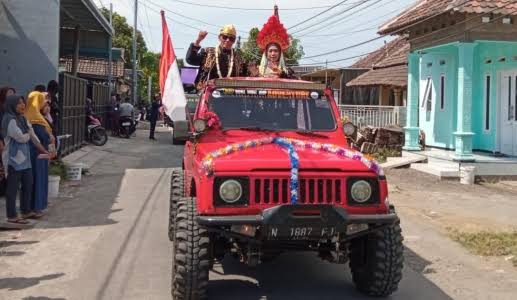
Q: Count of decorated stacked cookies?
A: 0